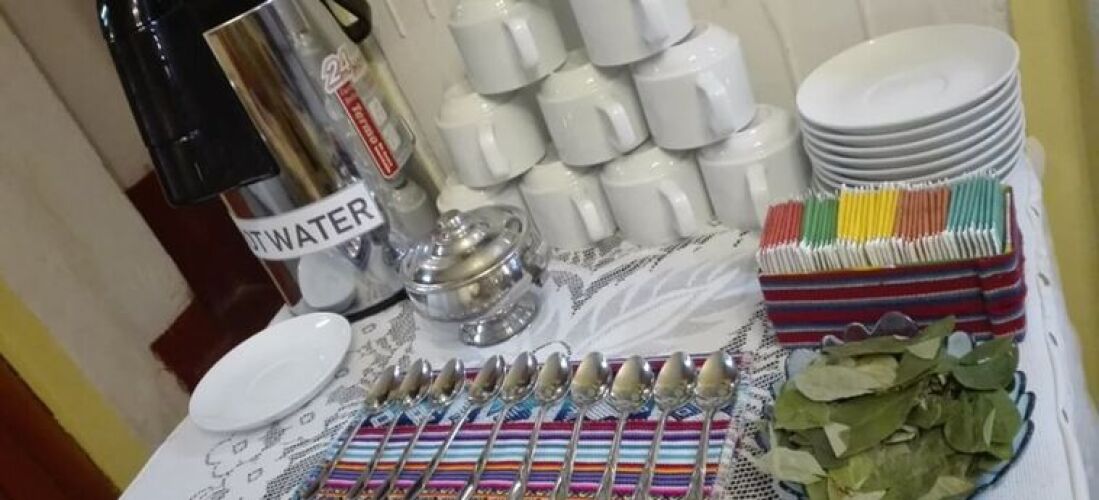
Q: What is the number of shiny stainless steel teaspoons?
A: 10